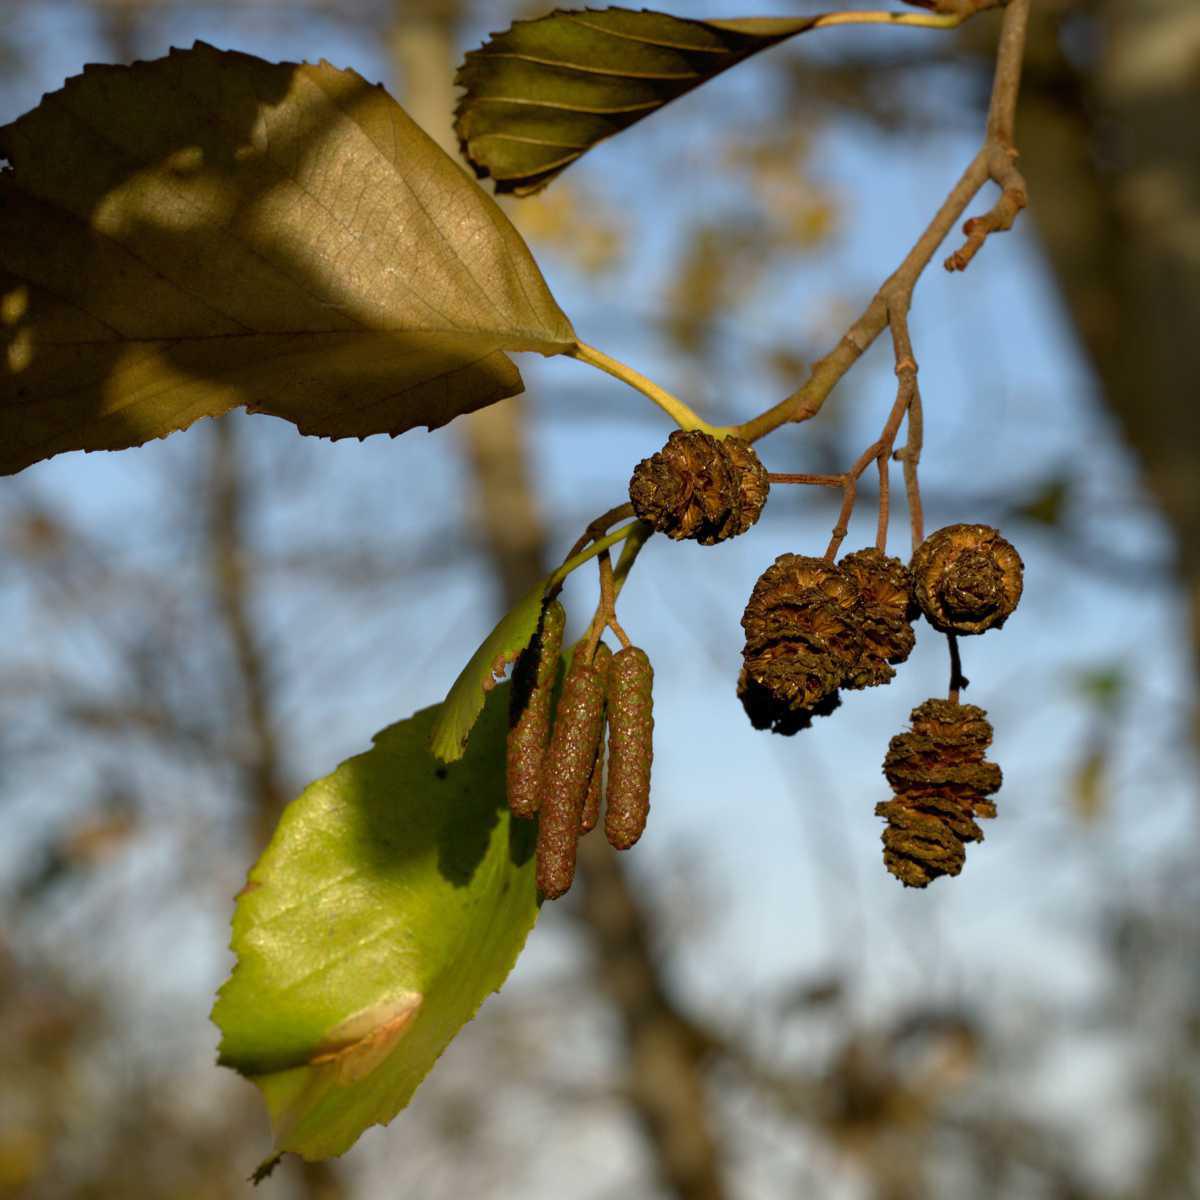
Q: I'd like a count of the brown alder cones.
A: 5